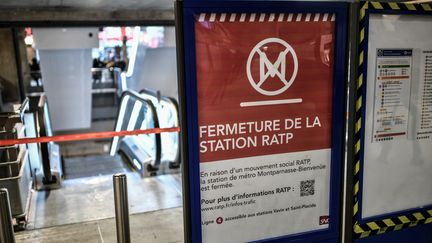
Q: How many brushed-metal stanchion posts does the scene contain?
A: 2